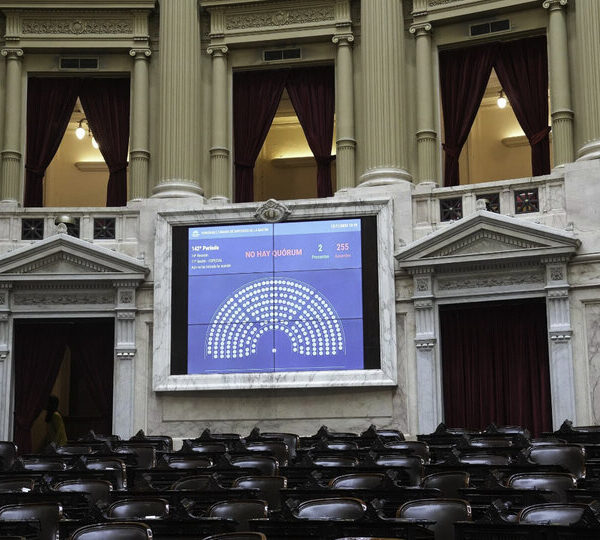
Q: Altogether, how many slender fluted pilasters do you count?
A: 6